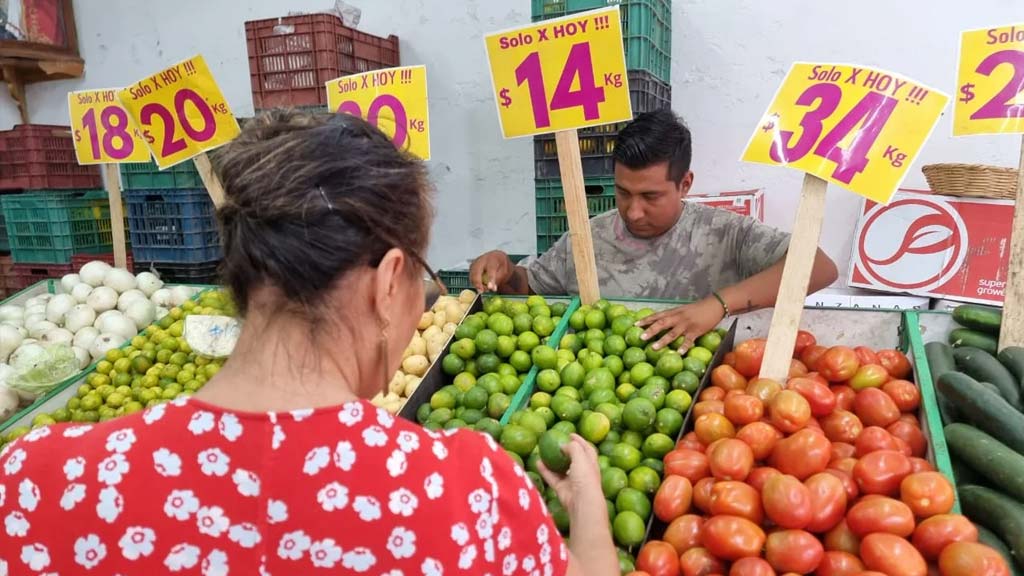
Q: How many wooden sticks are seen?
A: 5